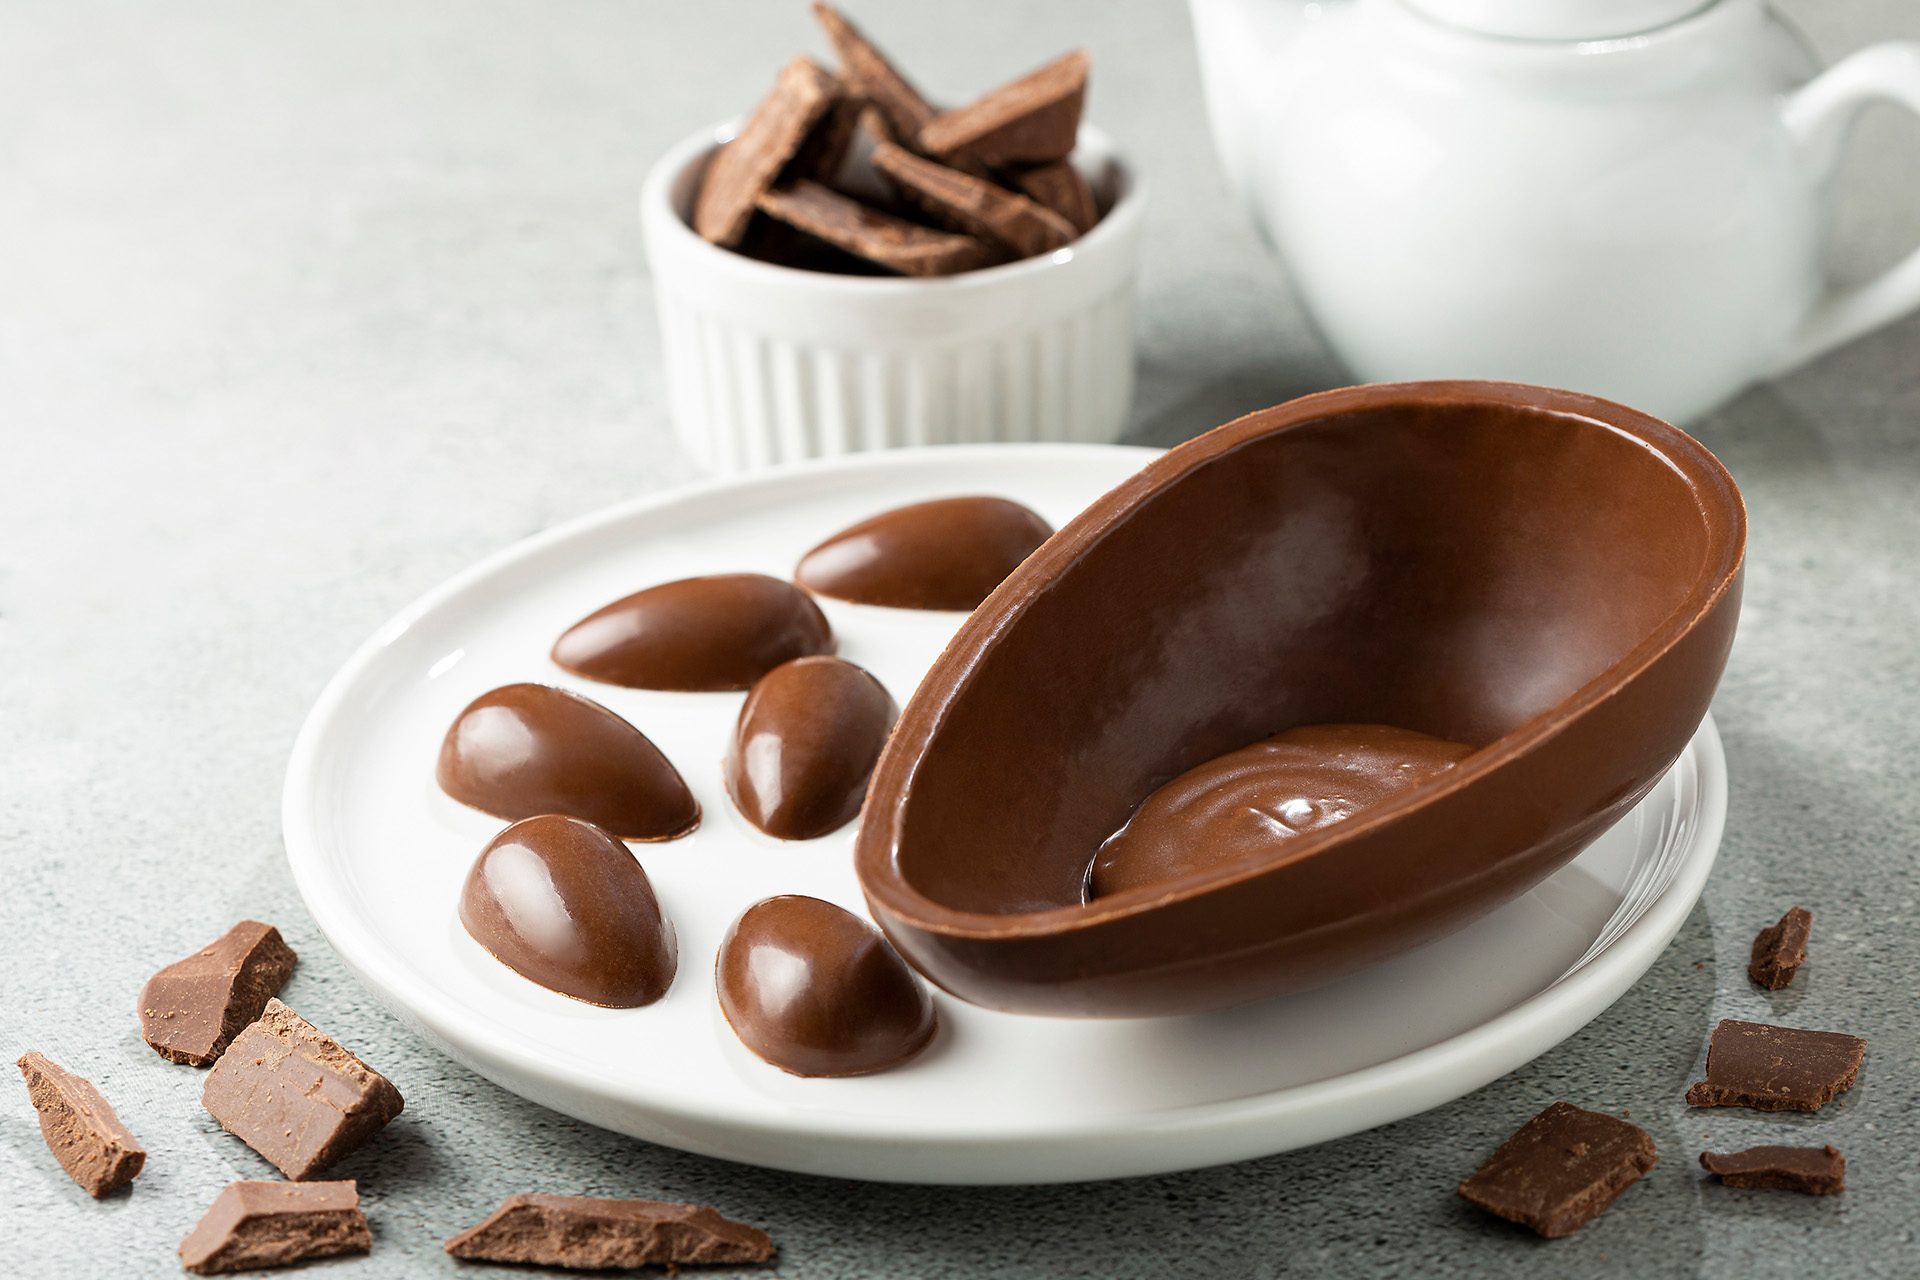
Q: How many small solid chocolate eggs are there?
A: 6